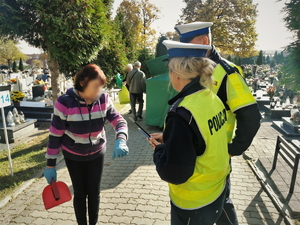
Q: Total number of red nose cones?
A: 0